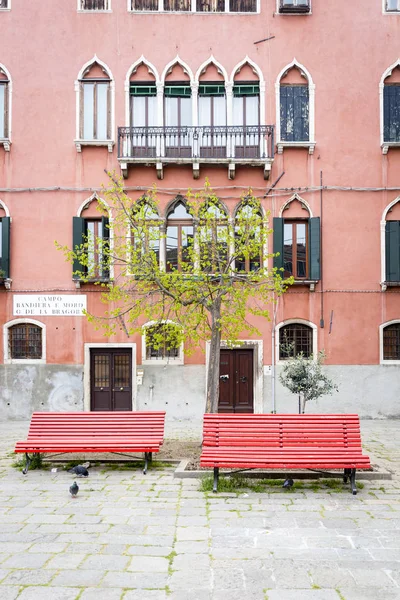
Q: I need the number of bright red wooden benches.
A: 2